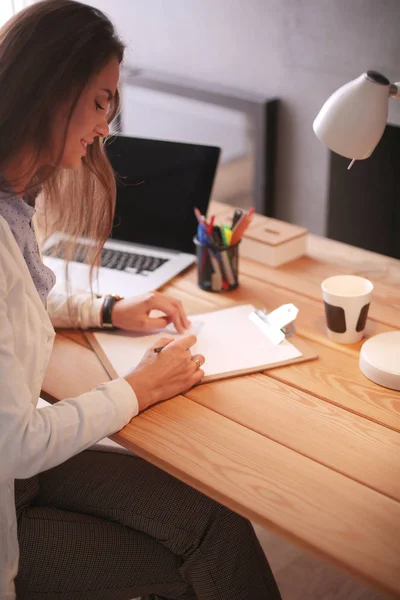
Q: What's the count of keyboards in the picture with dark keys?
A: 1